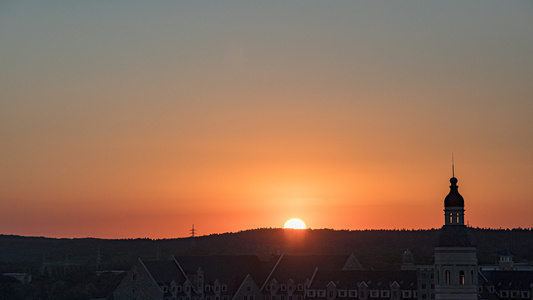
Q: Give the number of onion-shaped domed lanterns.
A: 1